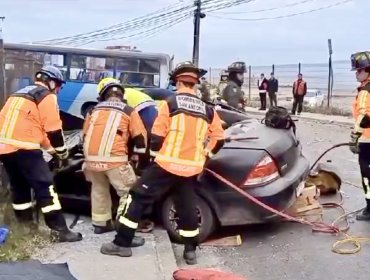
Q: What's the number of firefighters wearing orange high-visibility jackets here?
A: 4